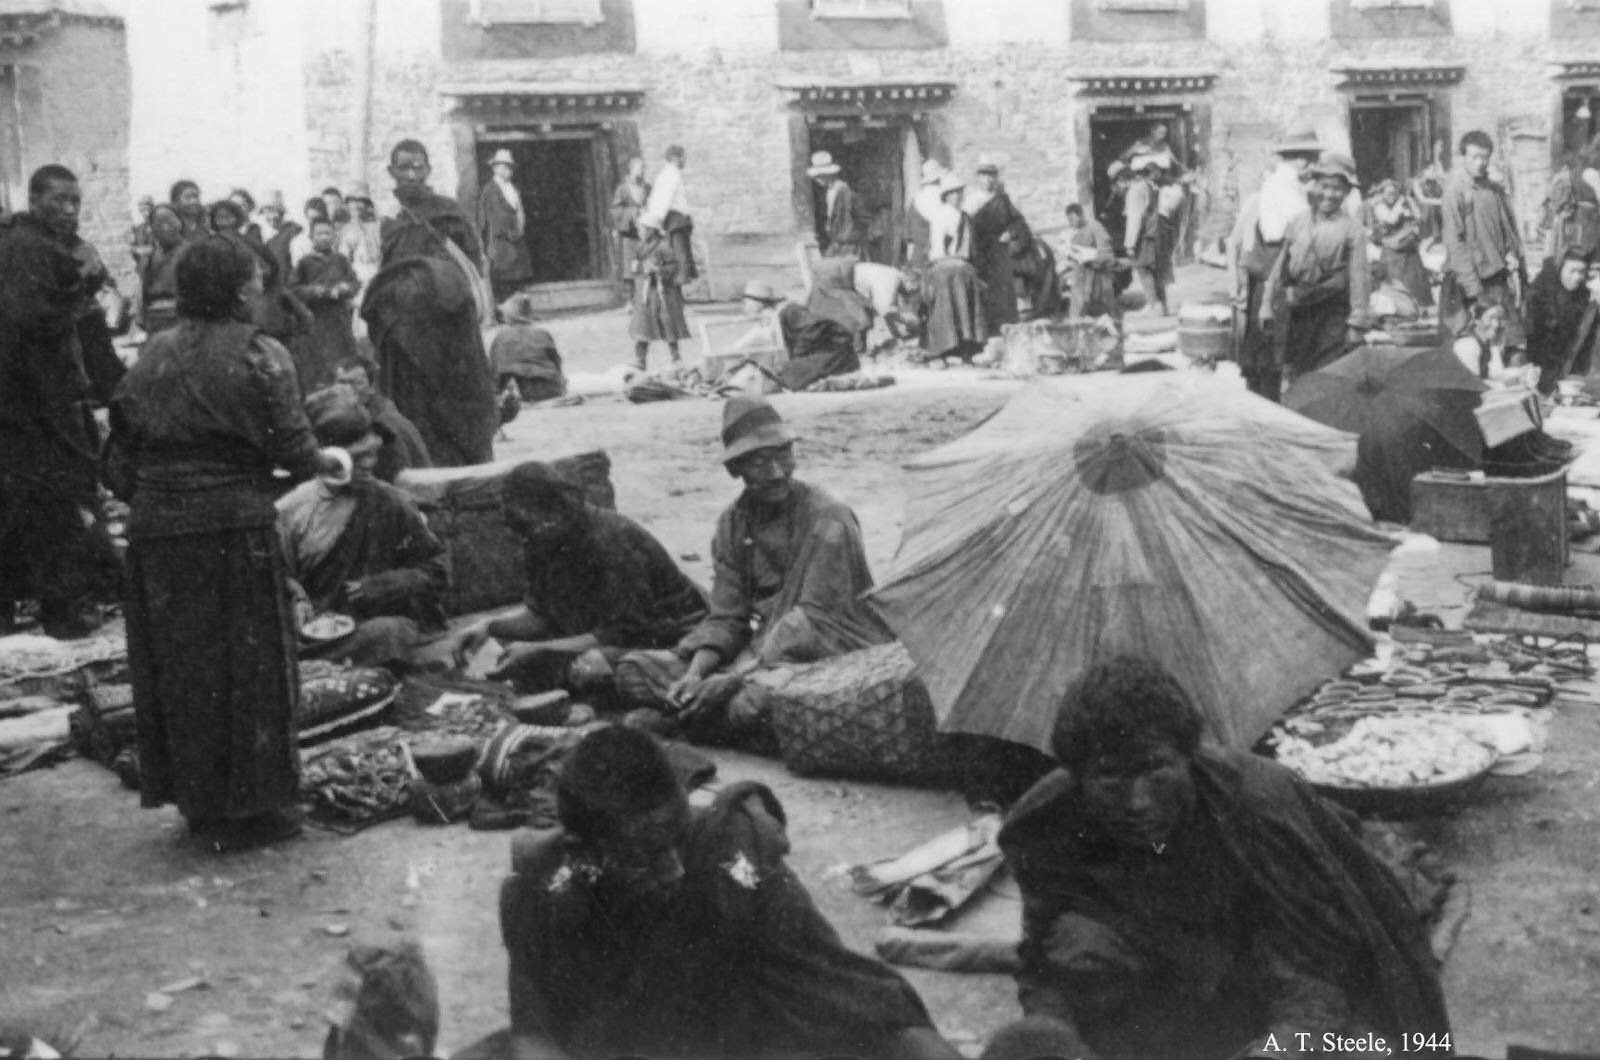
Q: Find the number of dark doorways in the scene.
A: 5